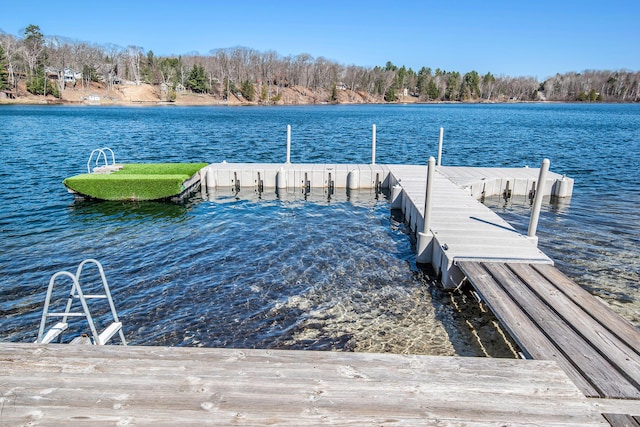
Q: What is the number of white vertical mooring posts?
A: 5